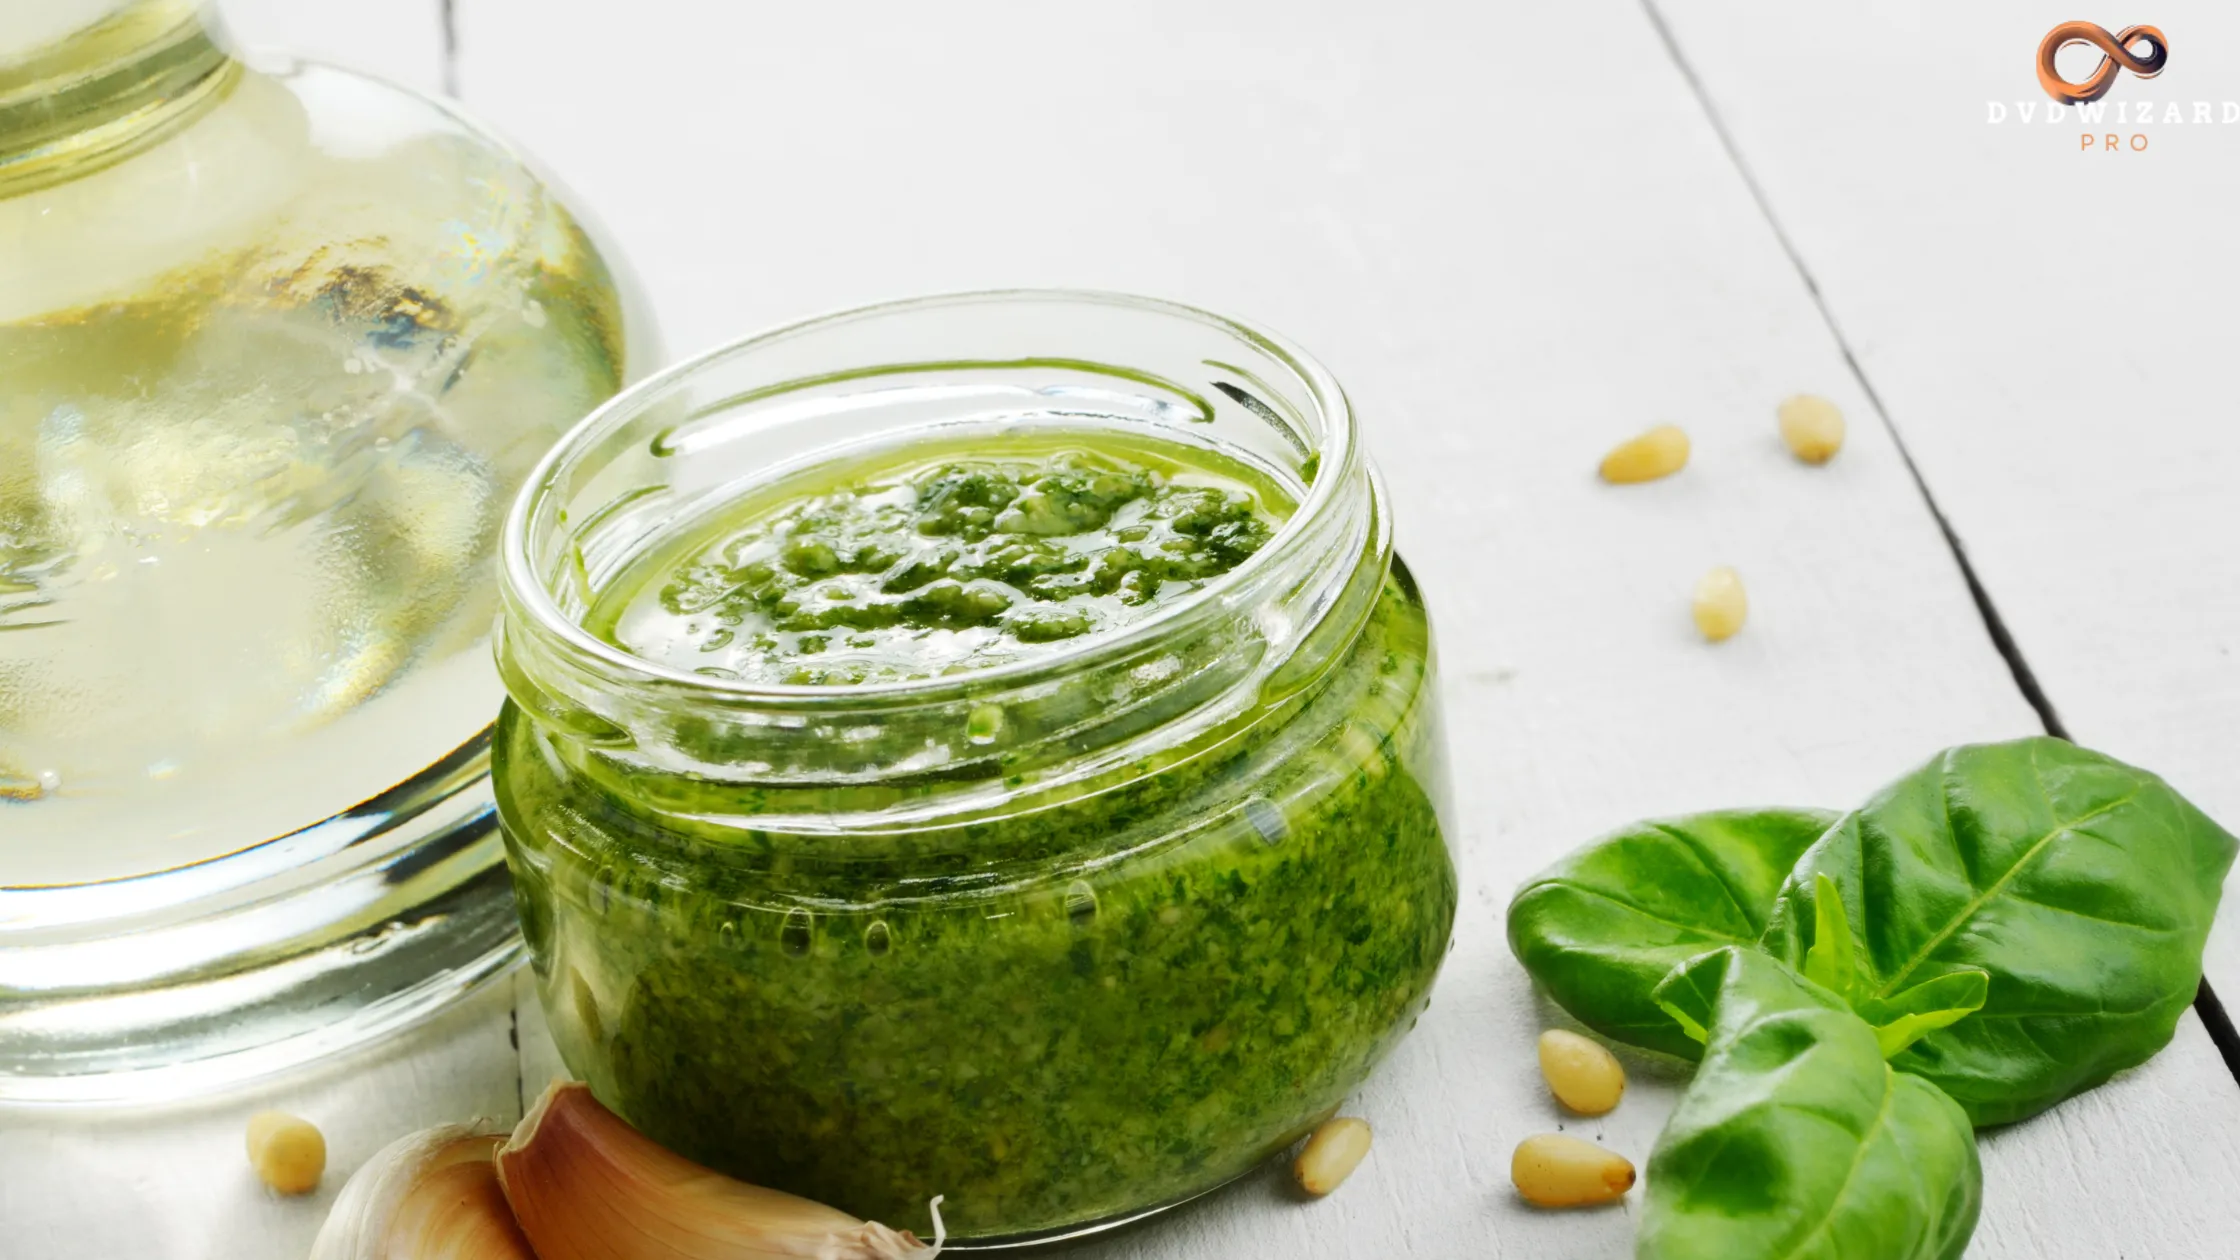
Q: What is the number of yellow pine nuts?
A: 7